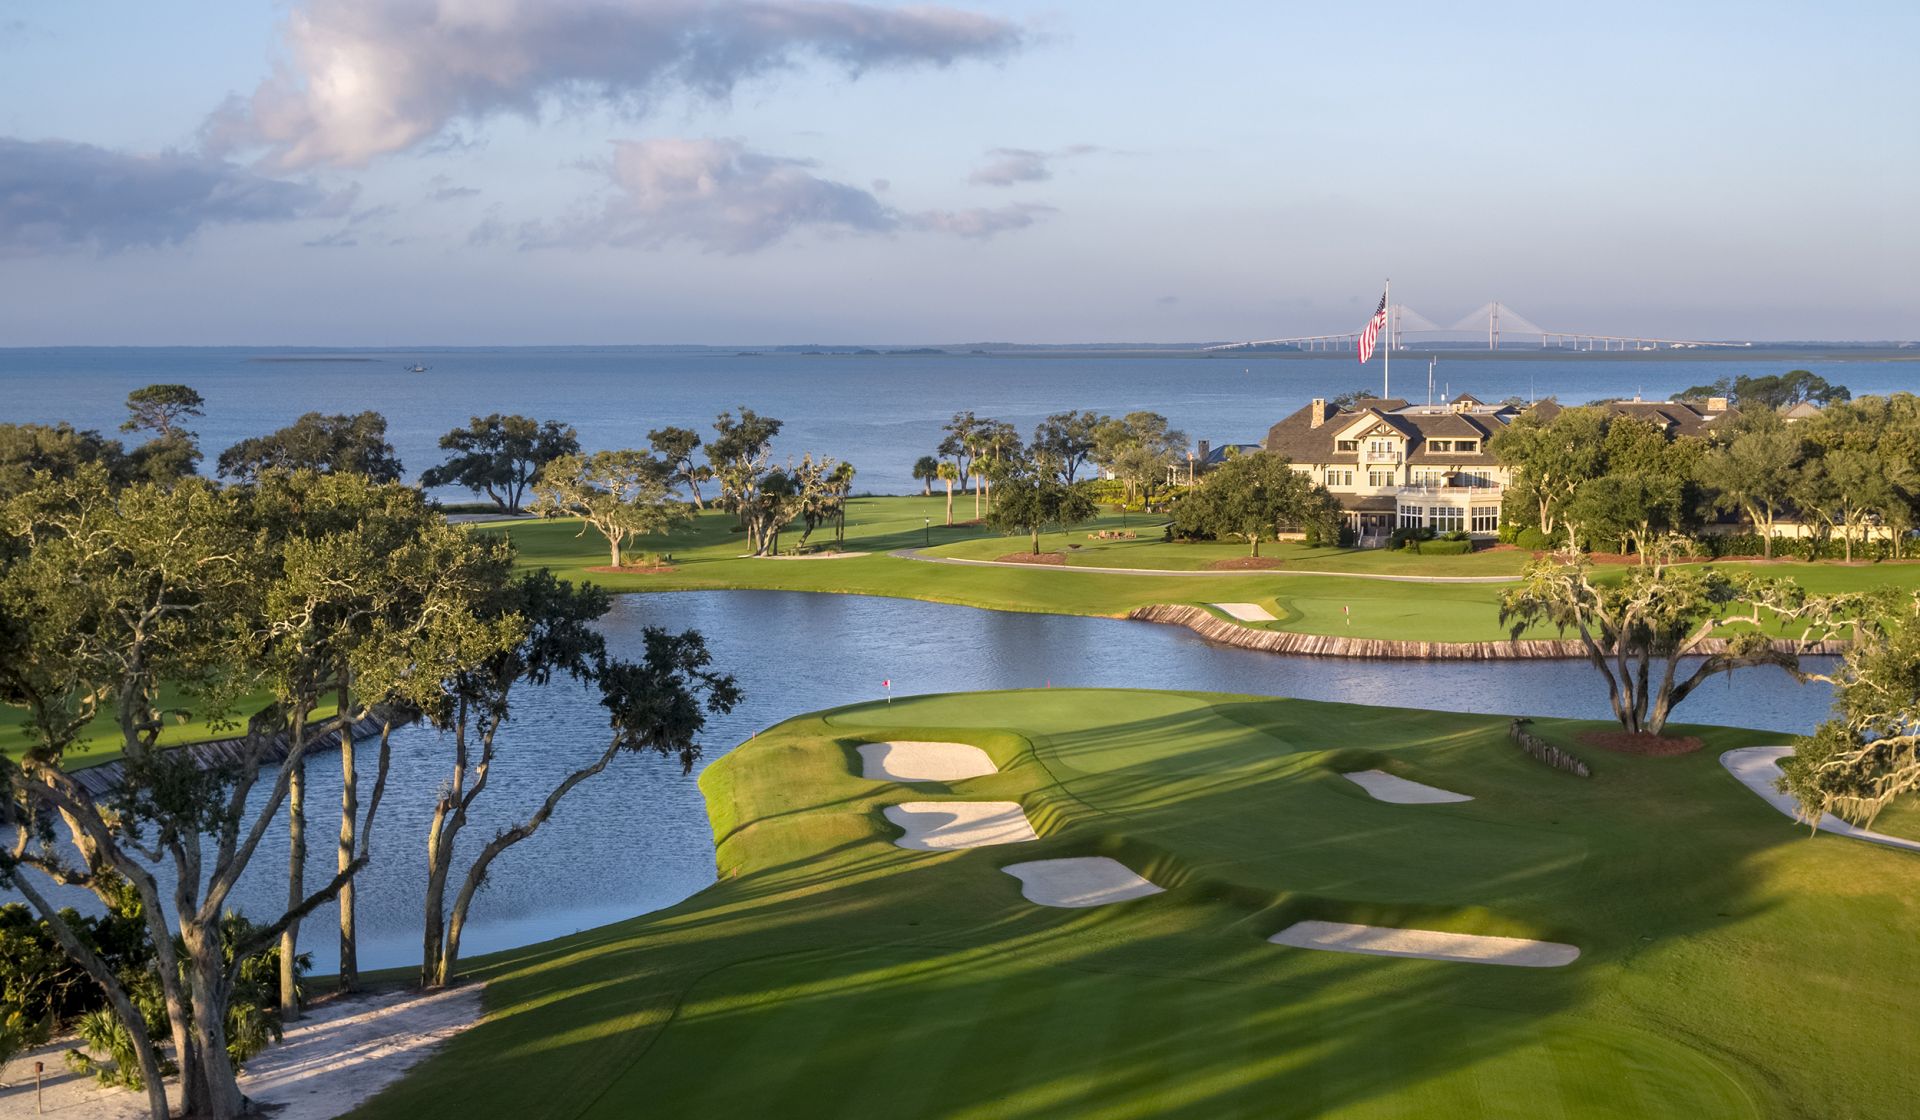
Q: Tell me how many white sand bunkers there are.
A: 6